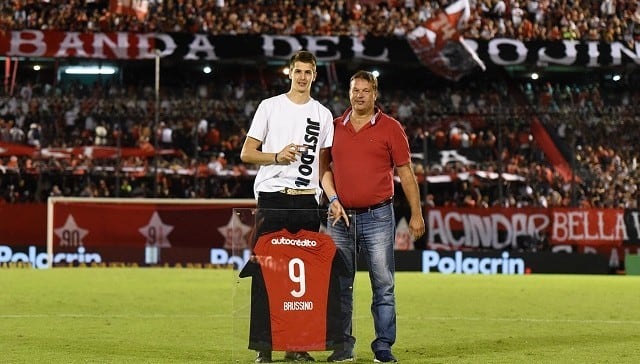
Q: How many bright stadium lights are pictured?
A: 7